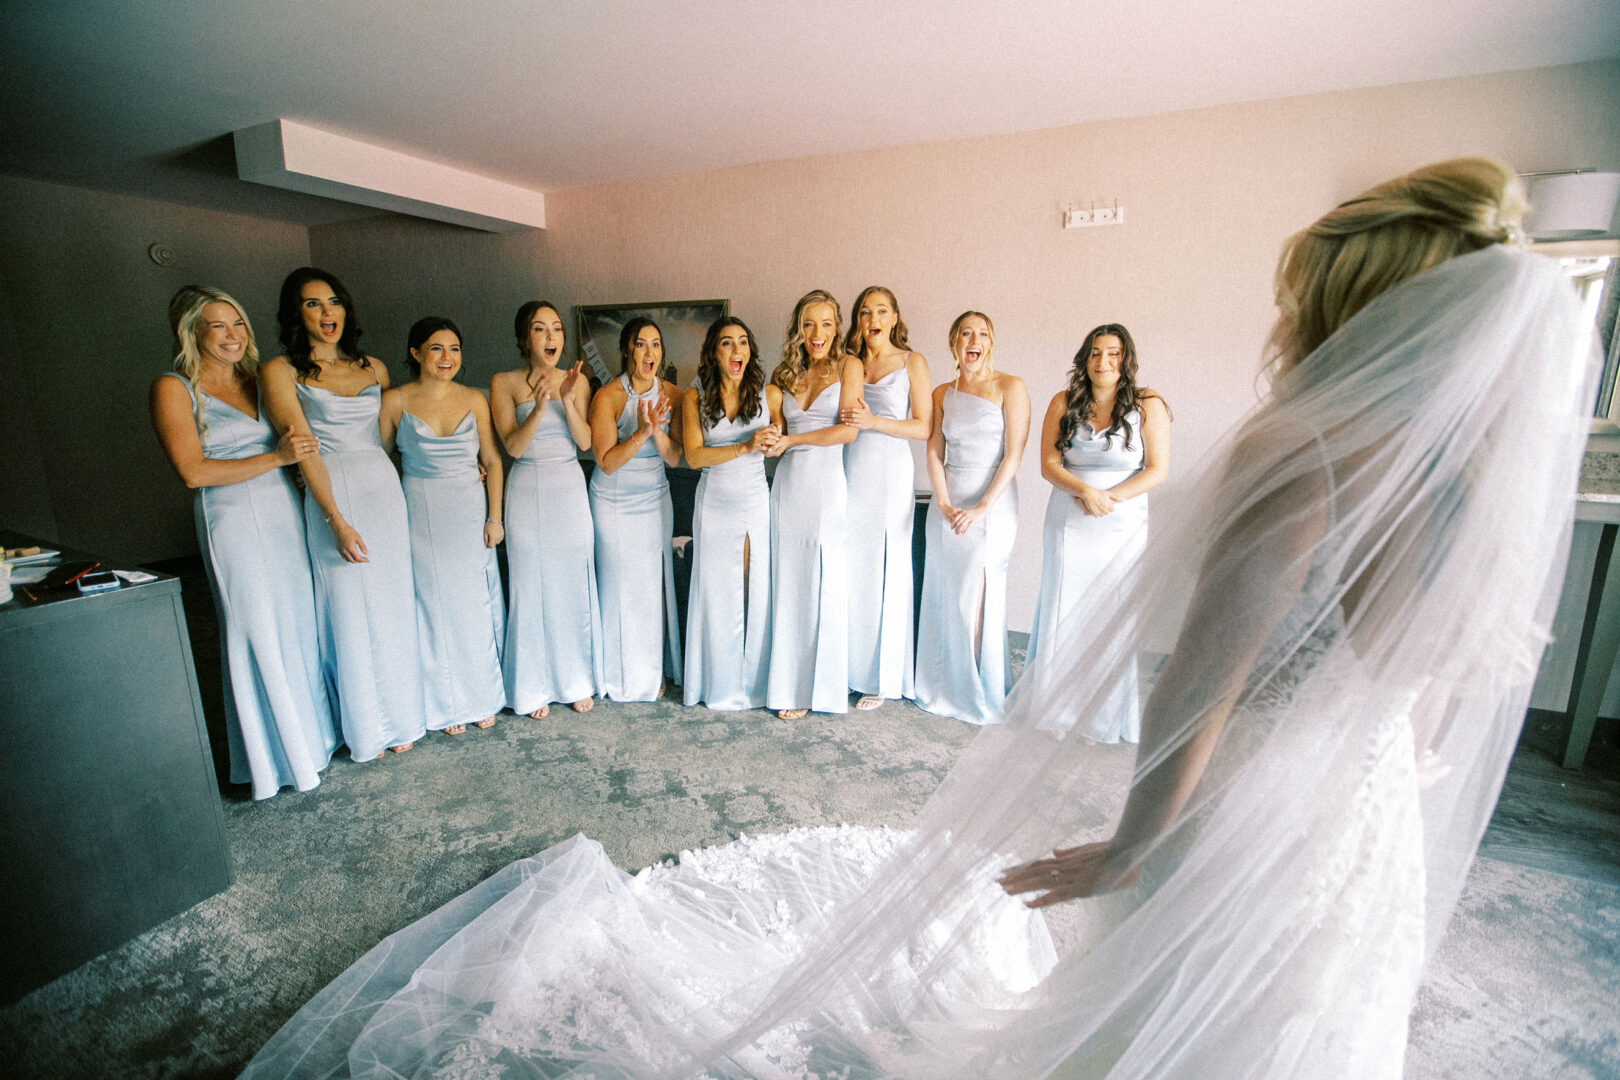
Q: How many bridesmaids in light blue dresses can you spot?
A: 10